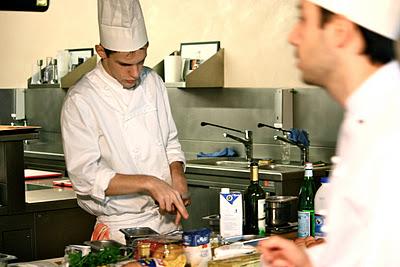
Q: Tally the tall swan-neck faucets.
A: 2